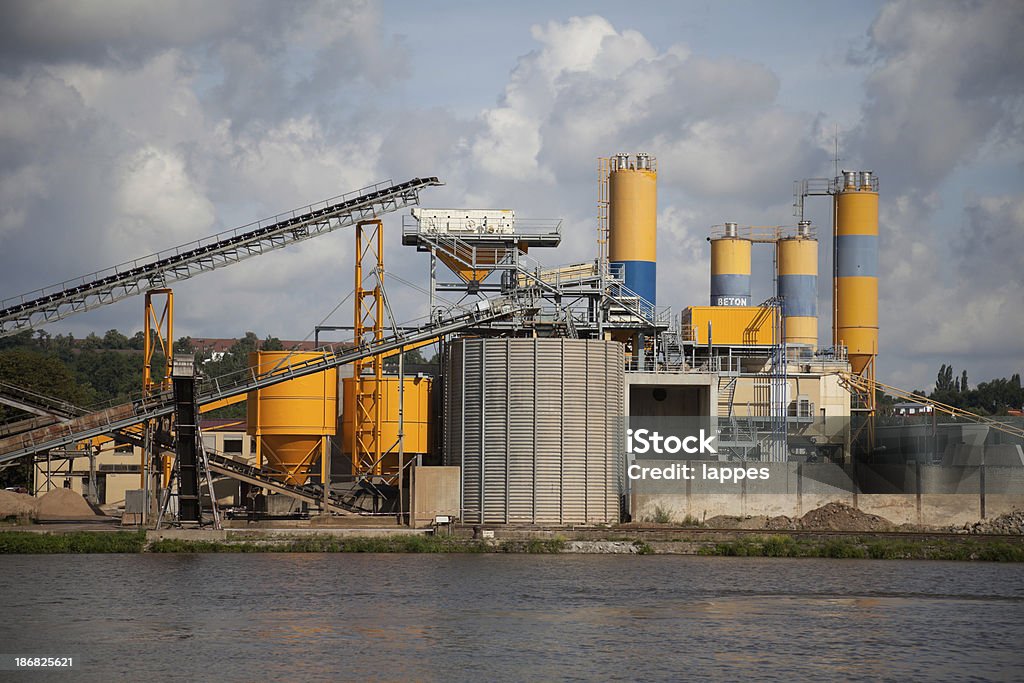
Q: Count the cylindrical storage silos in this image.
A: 7